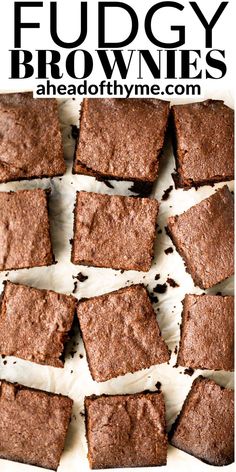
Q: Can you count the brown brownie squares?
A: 12